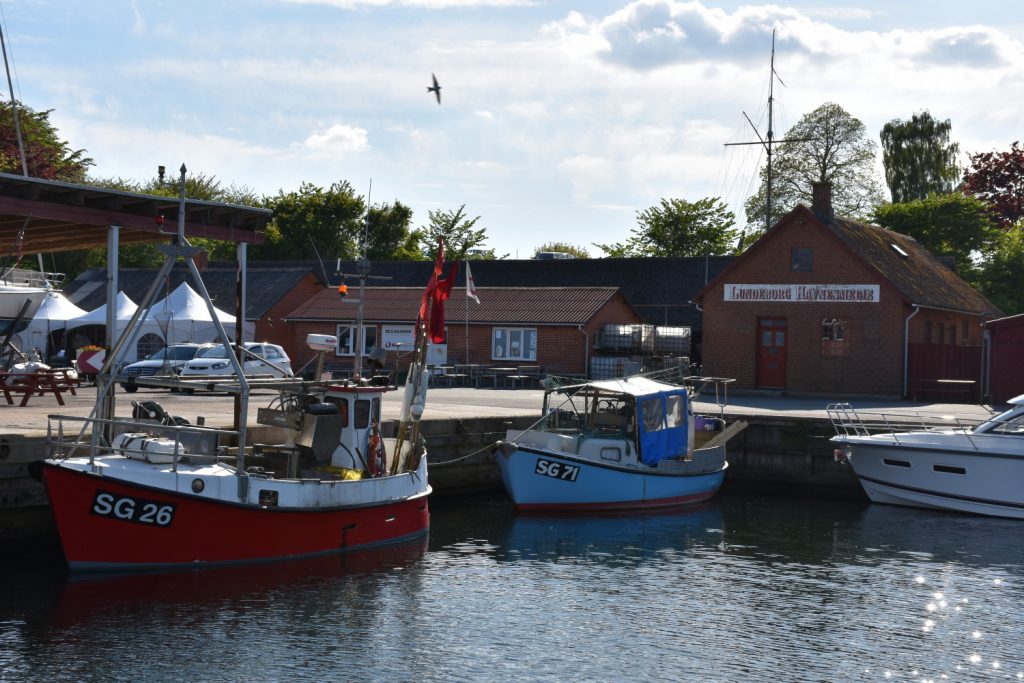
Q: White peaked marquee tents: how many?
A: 3